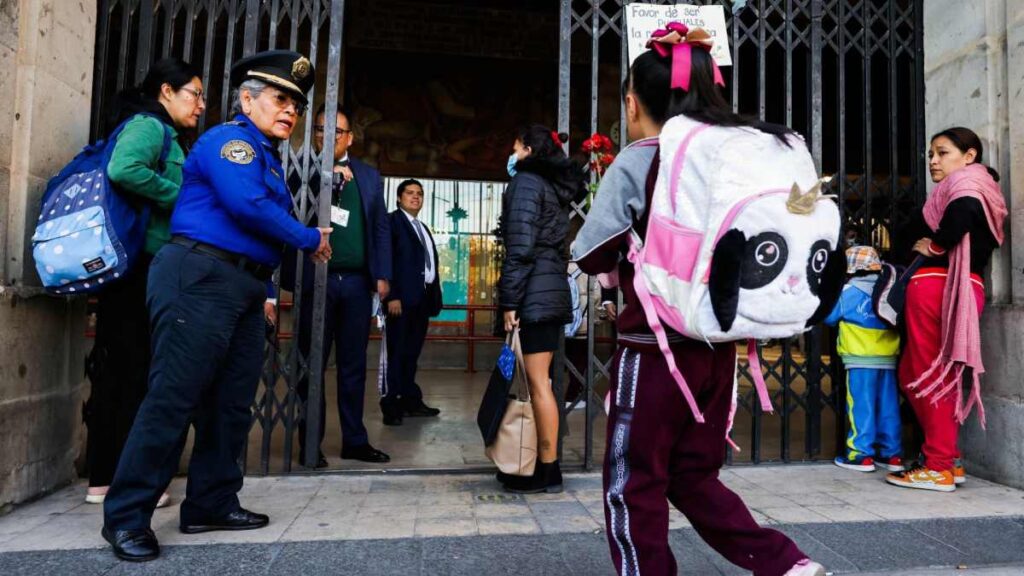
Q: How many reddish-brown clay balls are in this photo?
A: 0